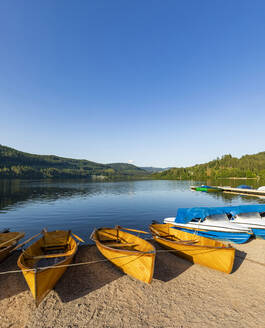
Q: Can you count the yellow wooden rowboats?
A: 4